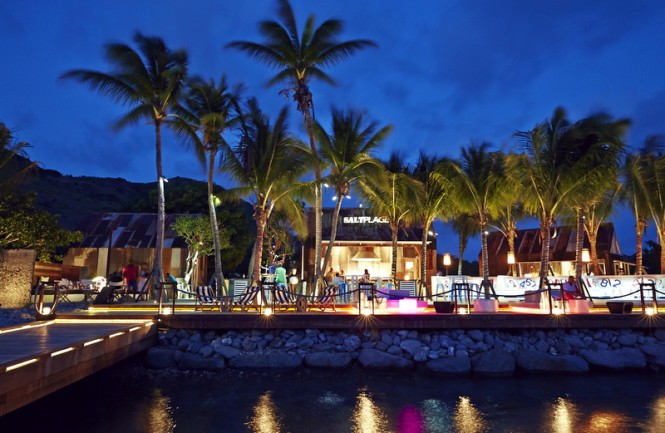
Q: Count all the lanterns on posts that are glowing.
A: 3